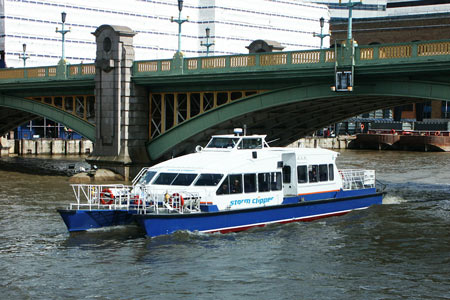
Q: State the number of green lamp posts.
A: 6